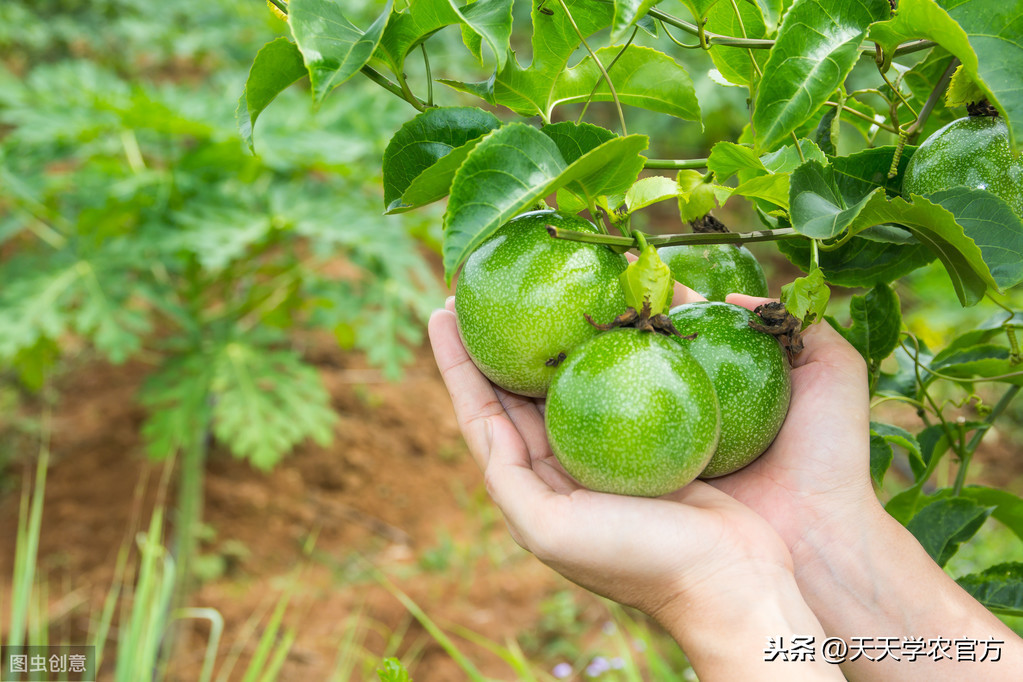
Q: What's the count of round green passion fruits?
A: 5